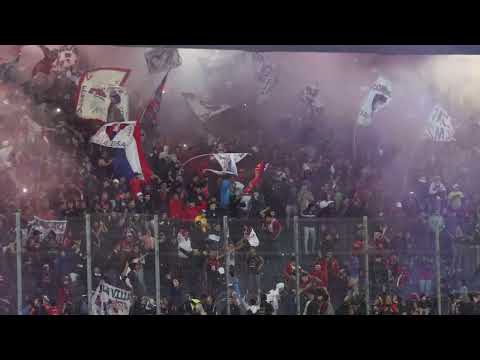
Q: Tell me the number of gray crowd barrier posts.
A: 7